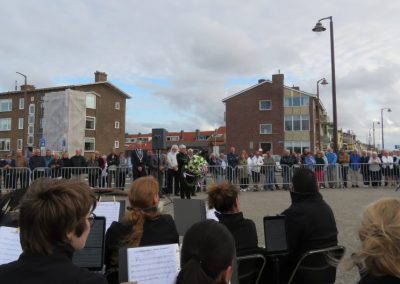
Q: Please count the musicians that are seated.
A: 6